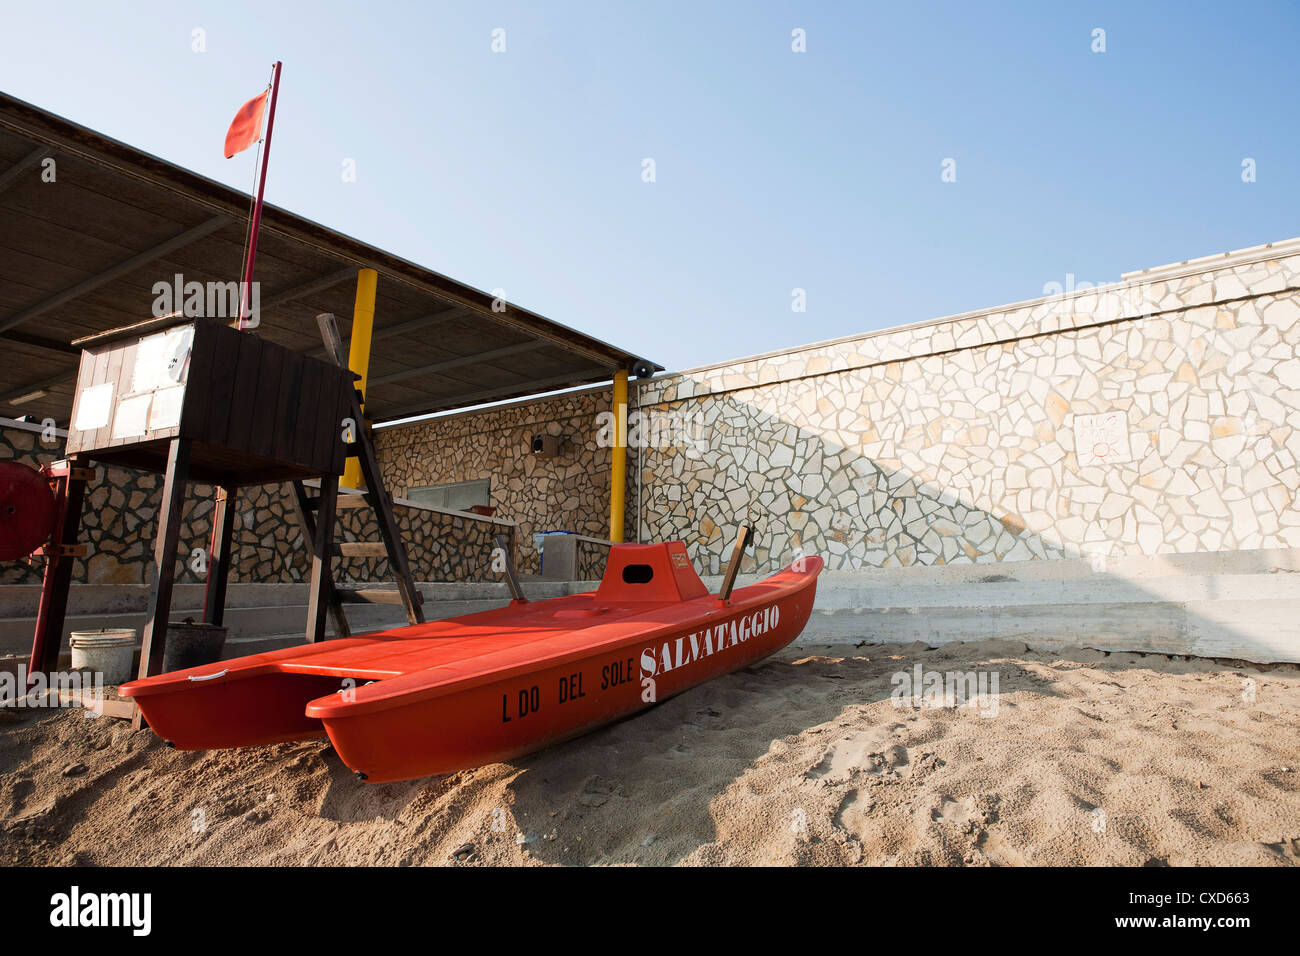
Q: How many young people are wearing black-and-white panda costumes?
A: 0